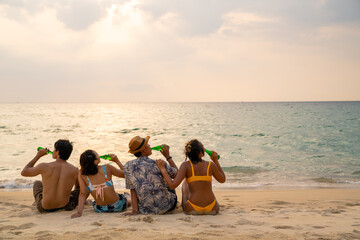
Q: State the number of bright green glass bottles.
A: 4